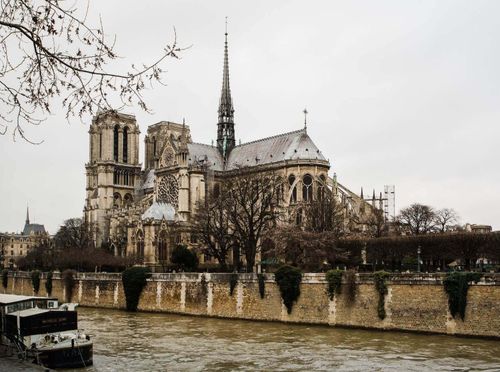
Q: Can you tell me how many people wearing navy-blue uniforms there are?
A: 0